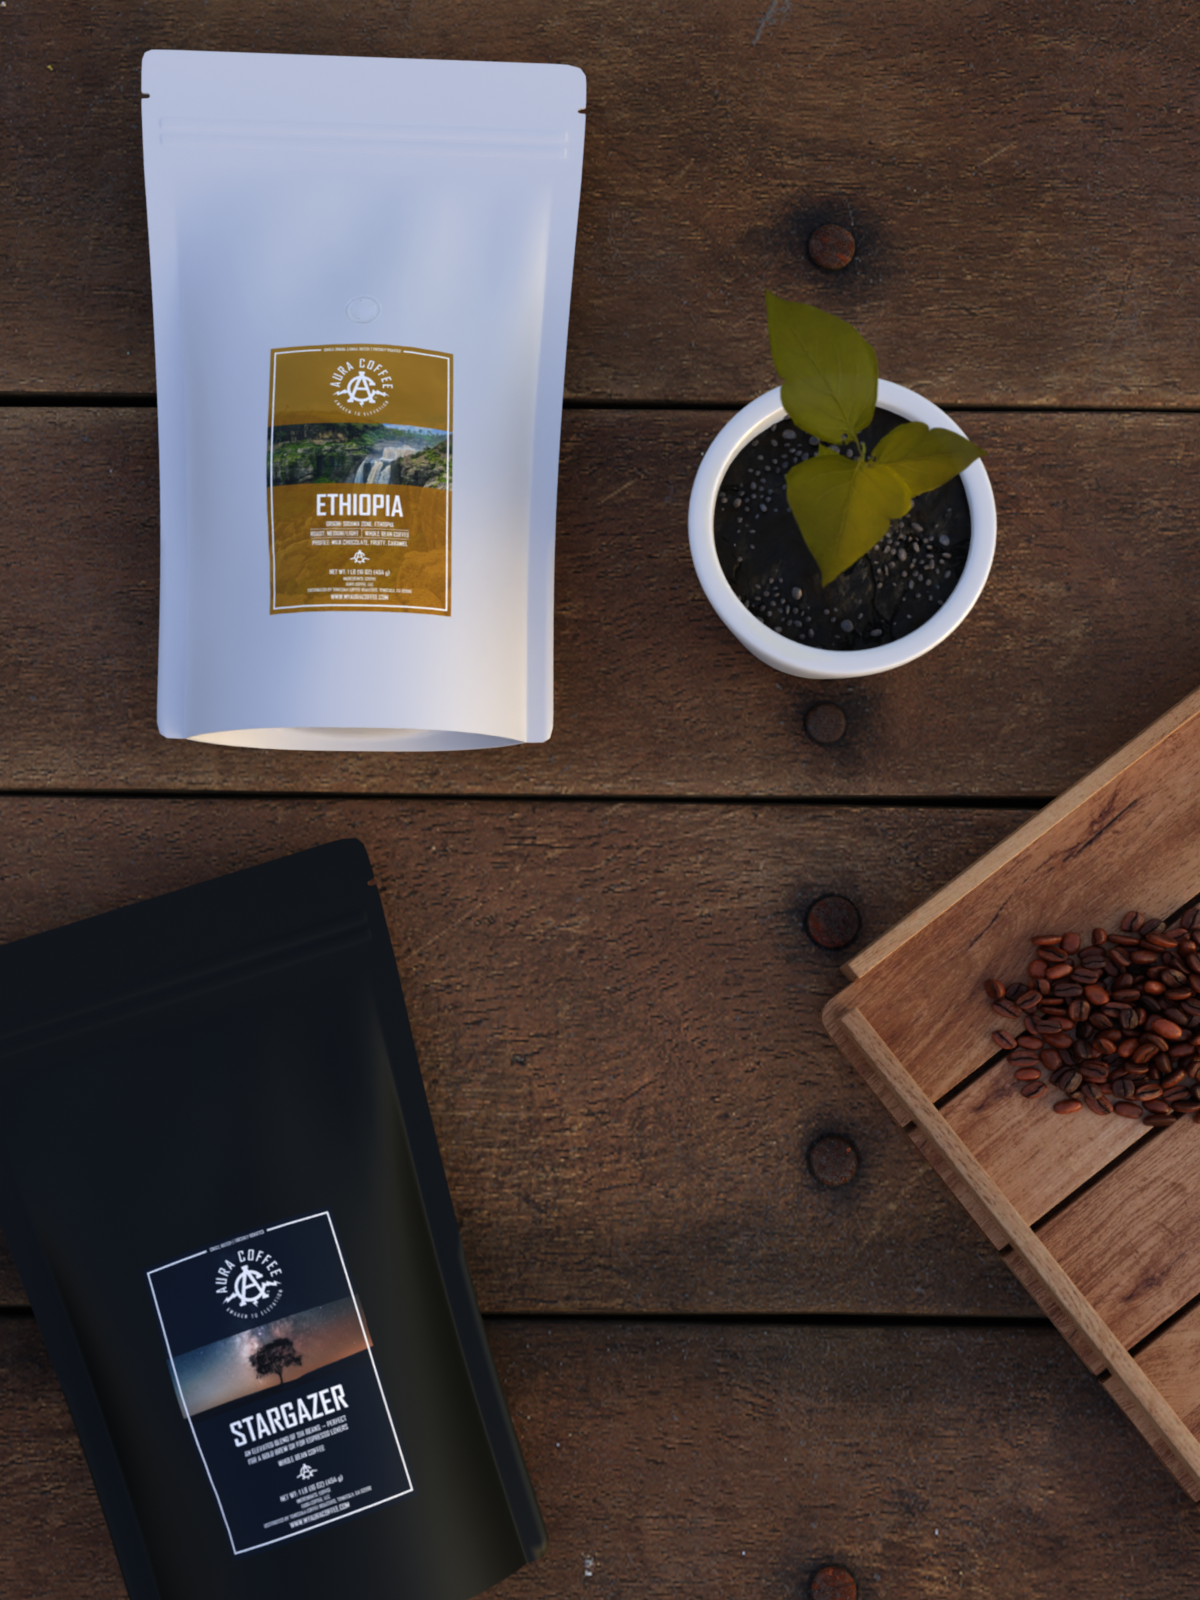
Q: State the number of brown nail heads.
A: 5